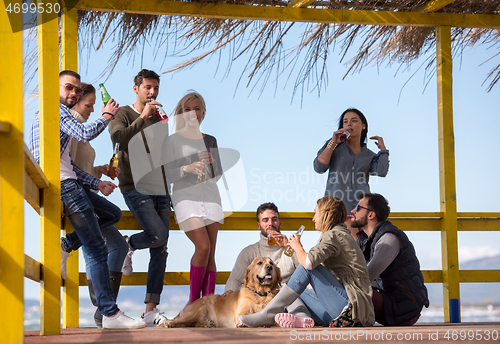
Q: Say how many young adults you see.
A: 8